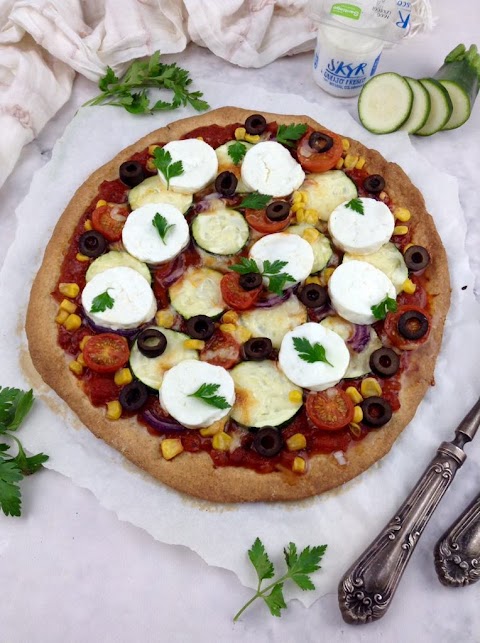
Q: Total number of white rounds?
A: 9